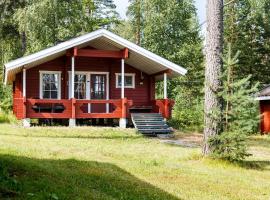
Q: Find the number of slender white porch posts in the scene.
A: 4